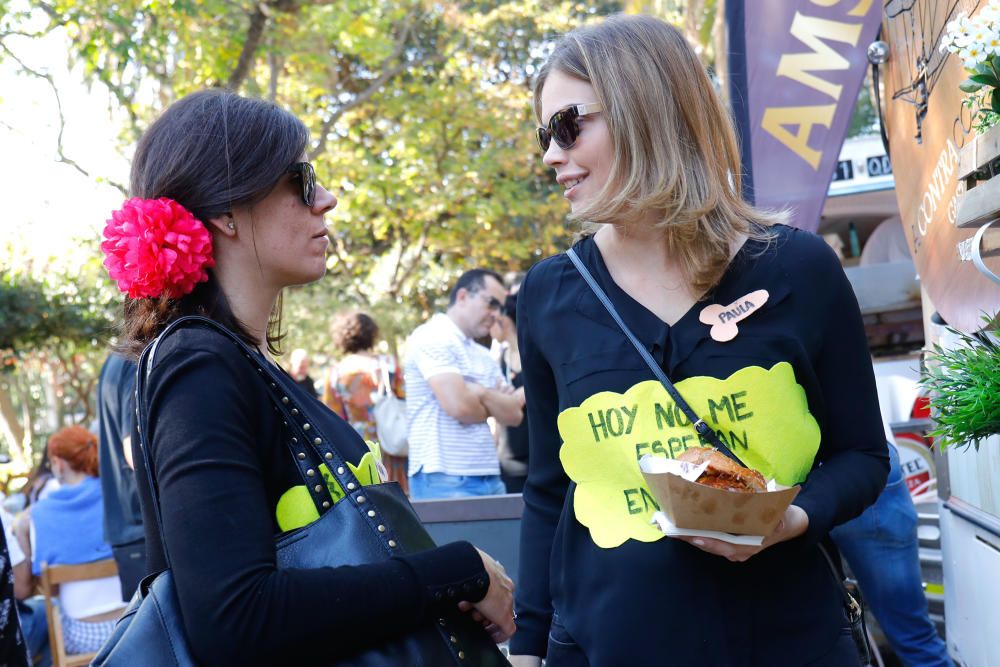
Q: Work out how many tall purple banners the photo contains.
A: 1